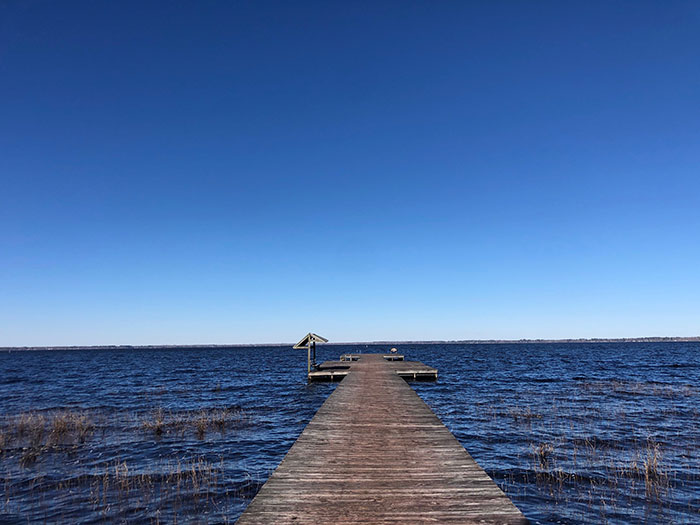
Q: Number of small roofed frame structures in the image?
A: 1